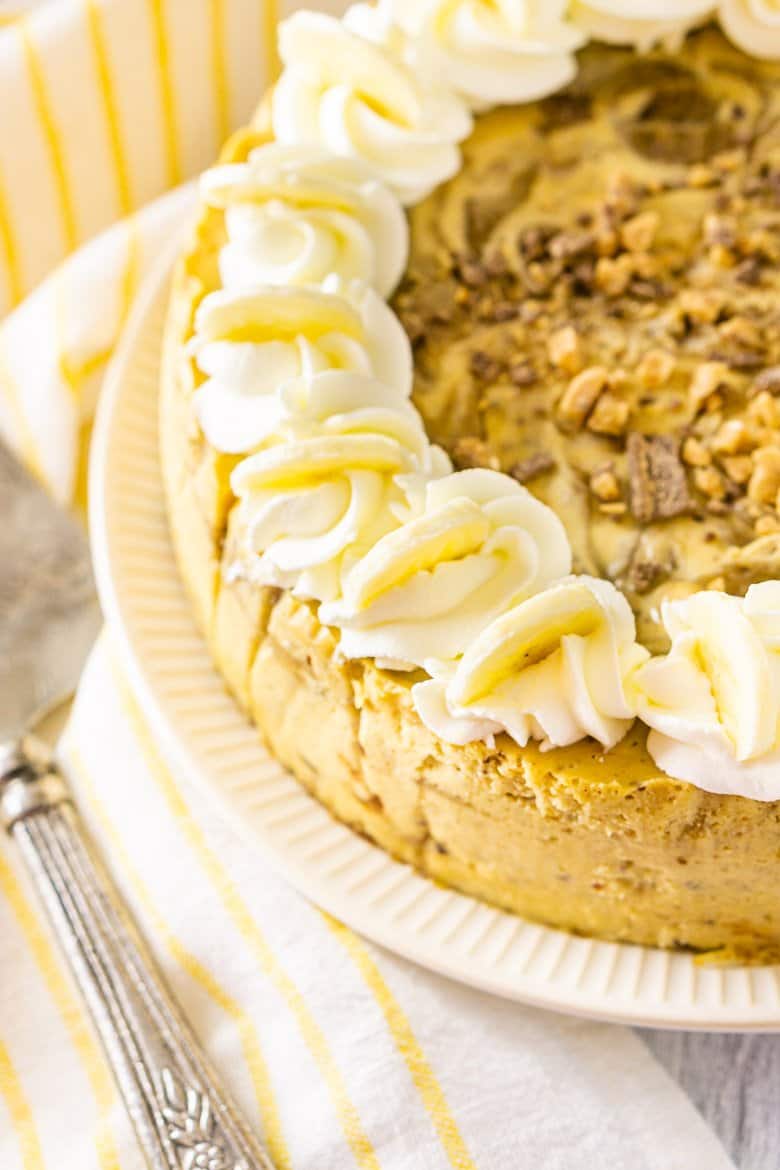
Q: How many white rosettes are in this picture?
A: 10